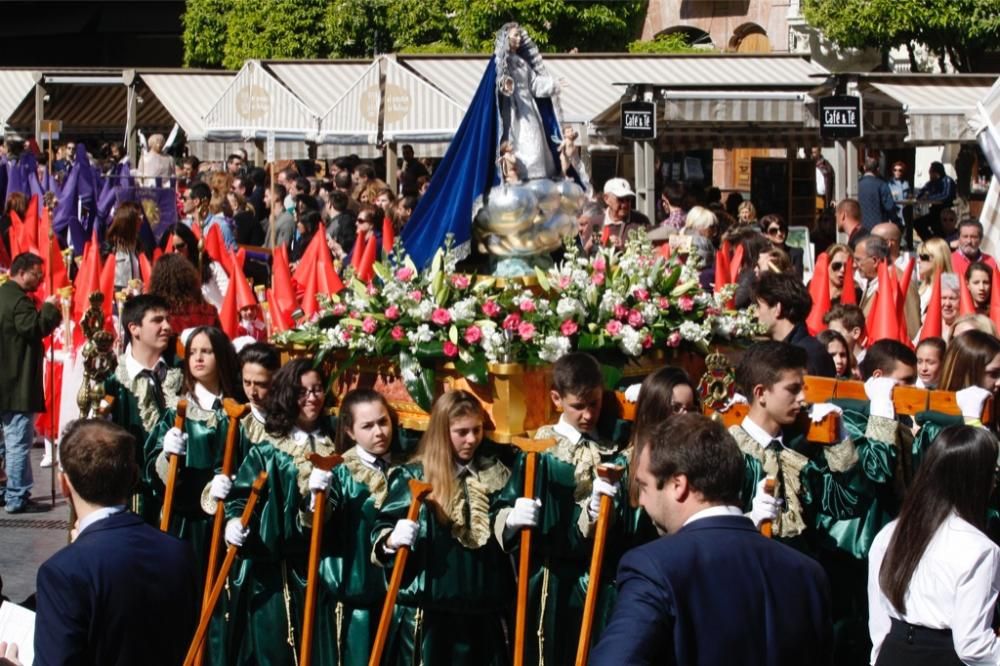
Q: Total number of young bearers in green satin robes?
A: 11